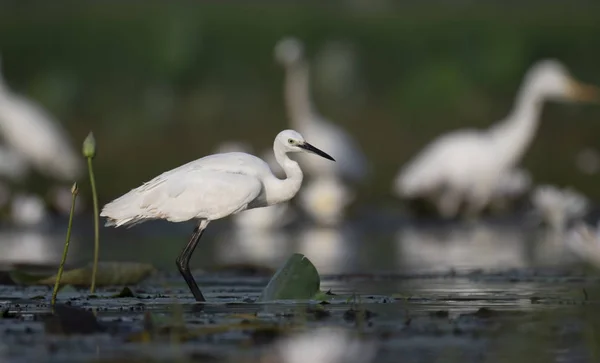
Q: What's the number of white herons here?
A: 4